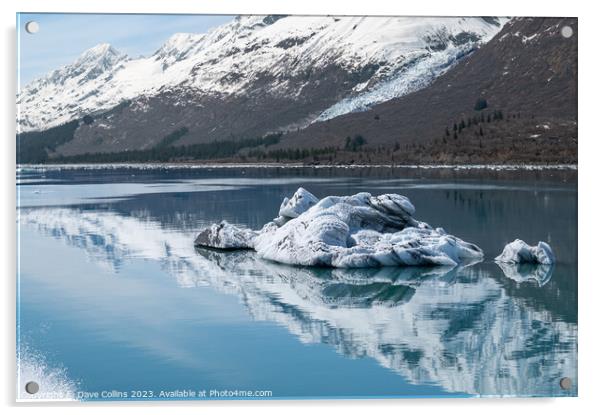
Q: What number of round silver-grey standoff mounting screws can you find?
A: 4